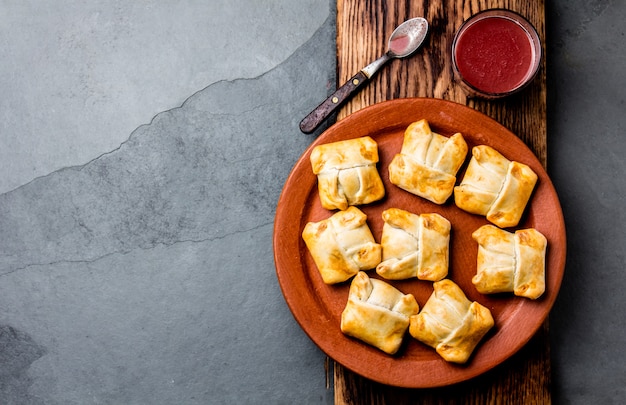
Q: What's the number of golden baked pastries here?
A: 8